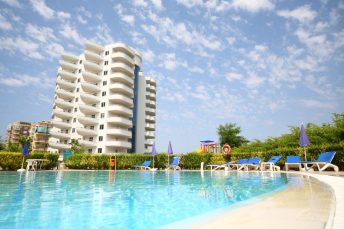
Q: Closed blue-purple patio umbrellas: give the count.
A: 4